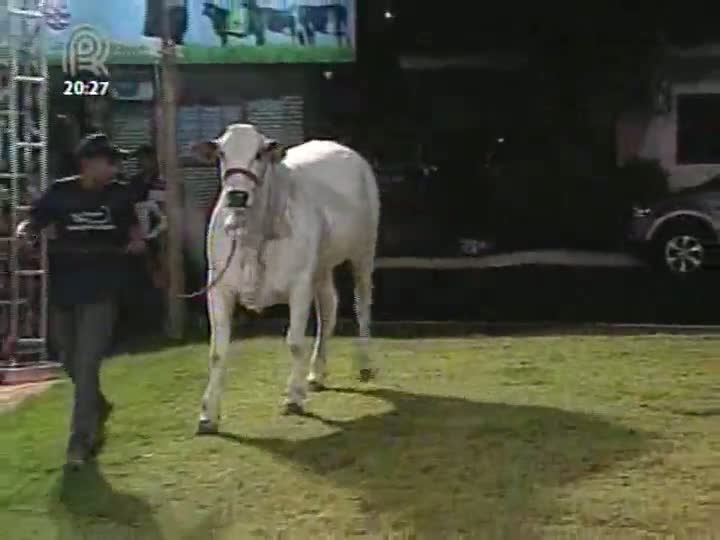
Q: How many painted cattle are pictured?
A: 3